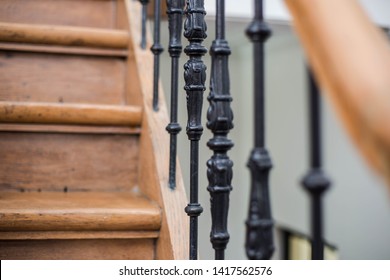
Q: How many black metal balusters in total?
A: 7